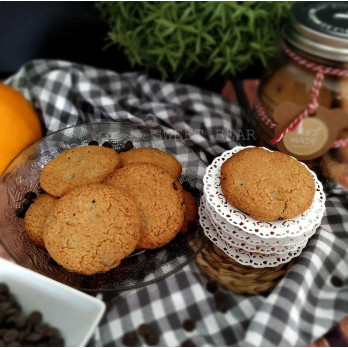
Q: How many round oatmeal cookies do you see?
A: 7